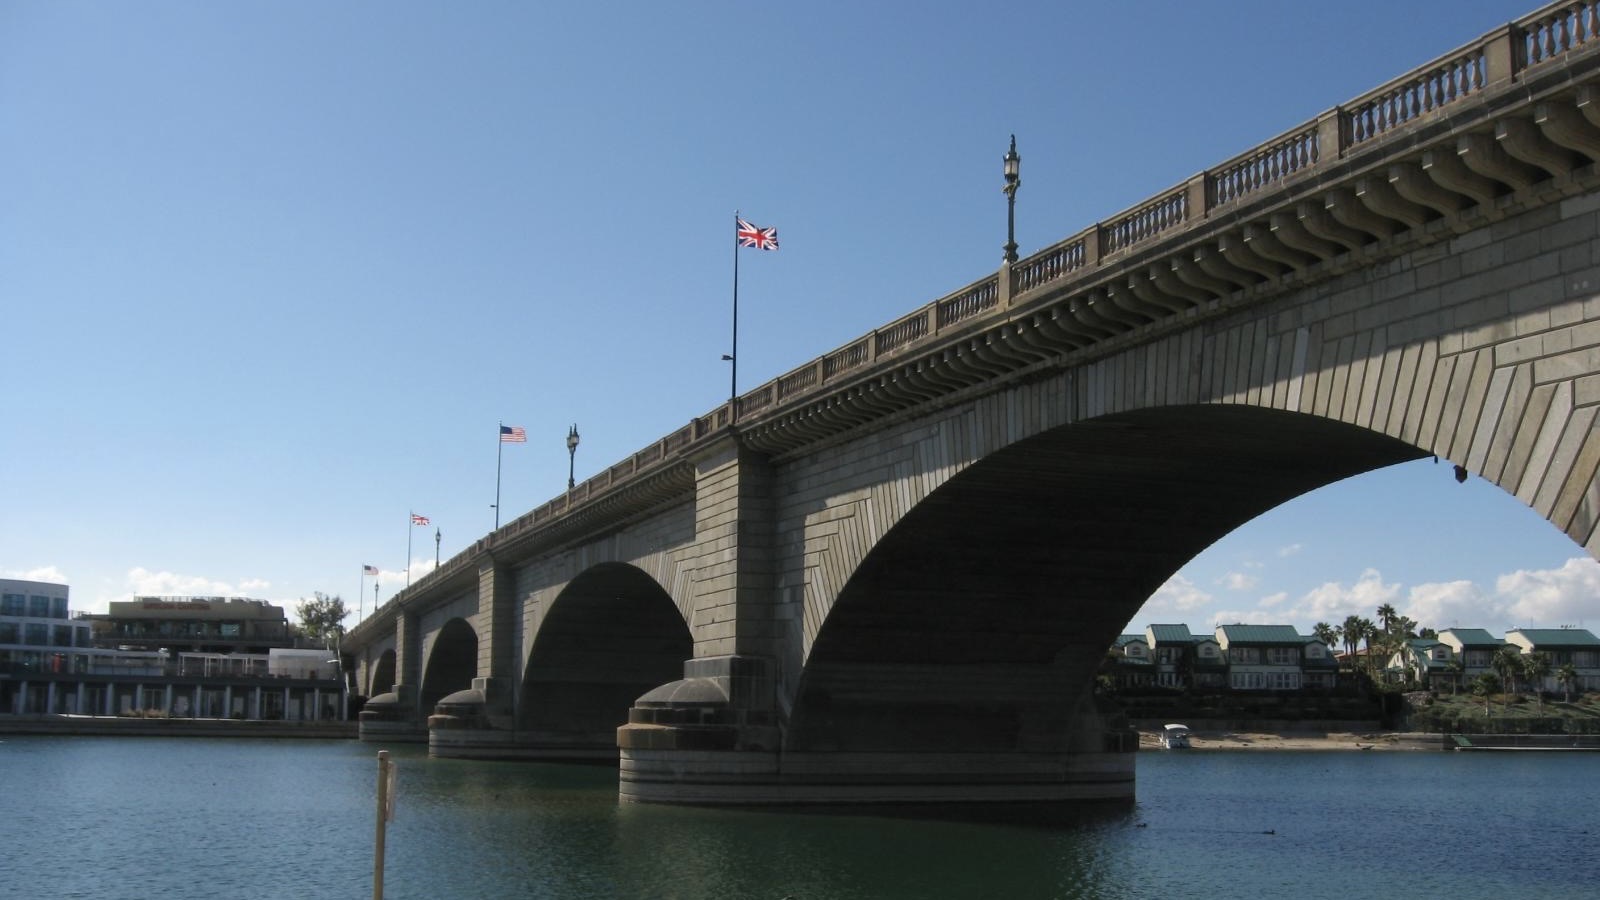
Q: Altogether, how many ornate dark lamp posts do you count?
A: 4